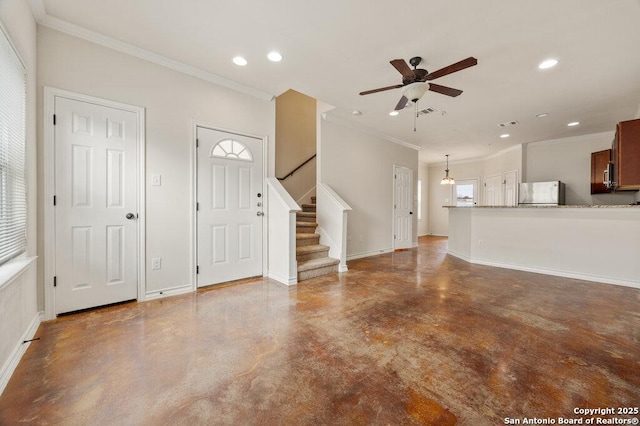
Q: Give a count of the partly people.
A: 0